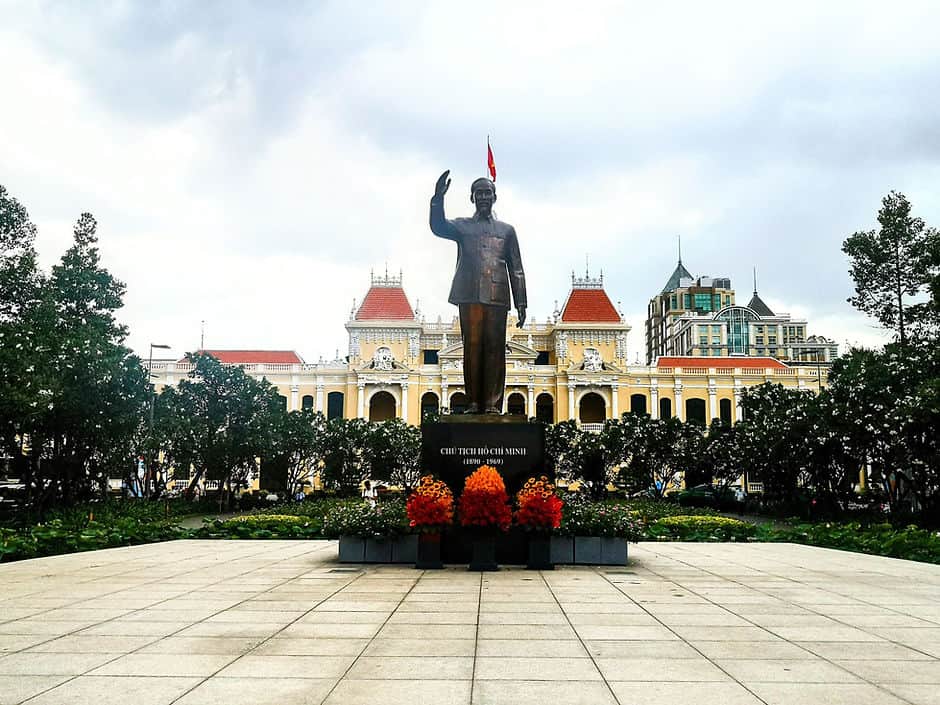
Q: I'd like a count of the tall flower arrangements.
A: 3